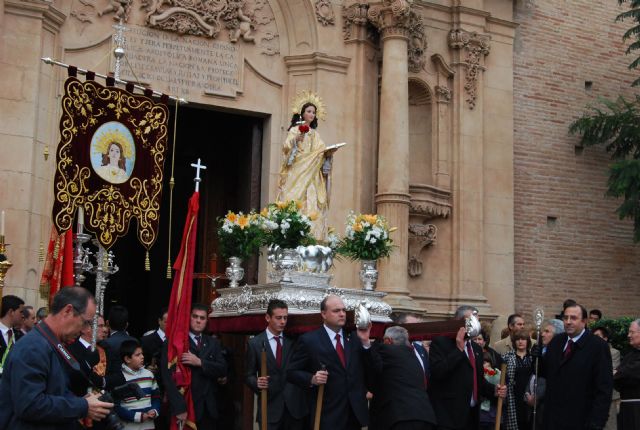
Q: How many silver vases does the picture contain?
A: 3